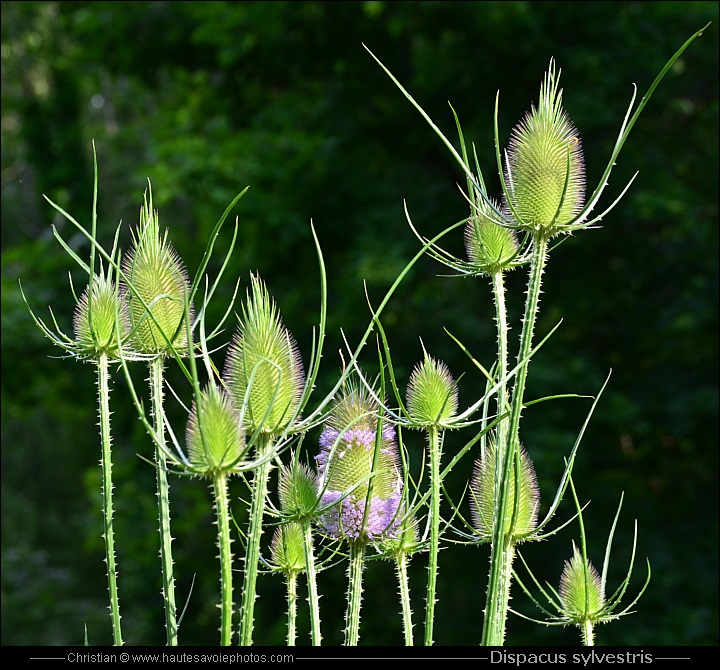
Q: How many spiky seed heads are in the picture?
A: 13